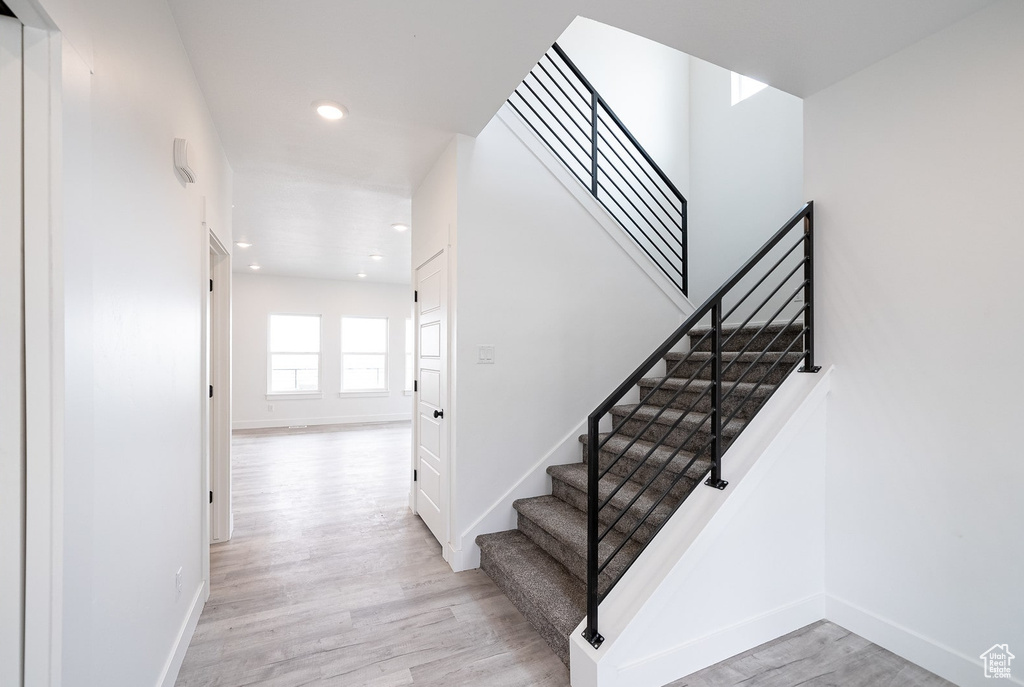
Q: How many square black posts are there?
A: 5